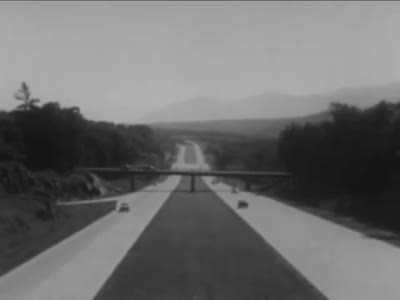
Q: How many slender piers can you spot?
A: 3